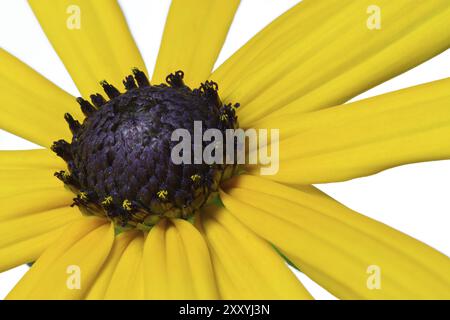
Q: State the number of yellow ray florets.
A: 12